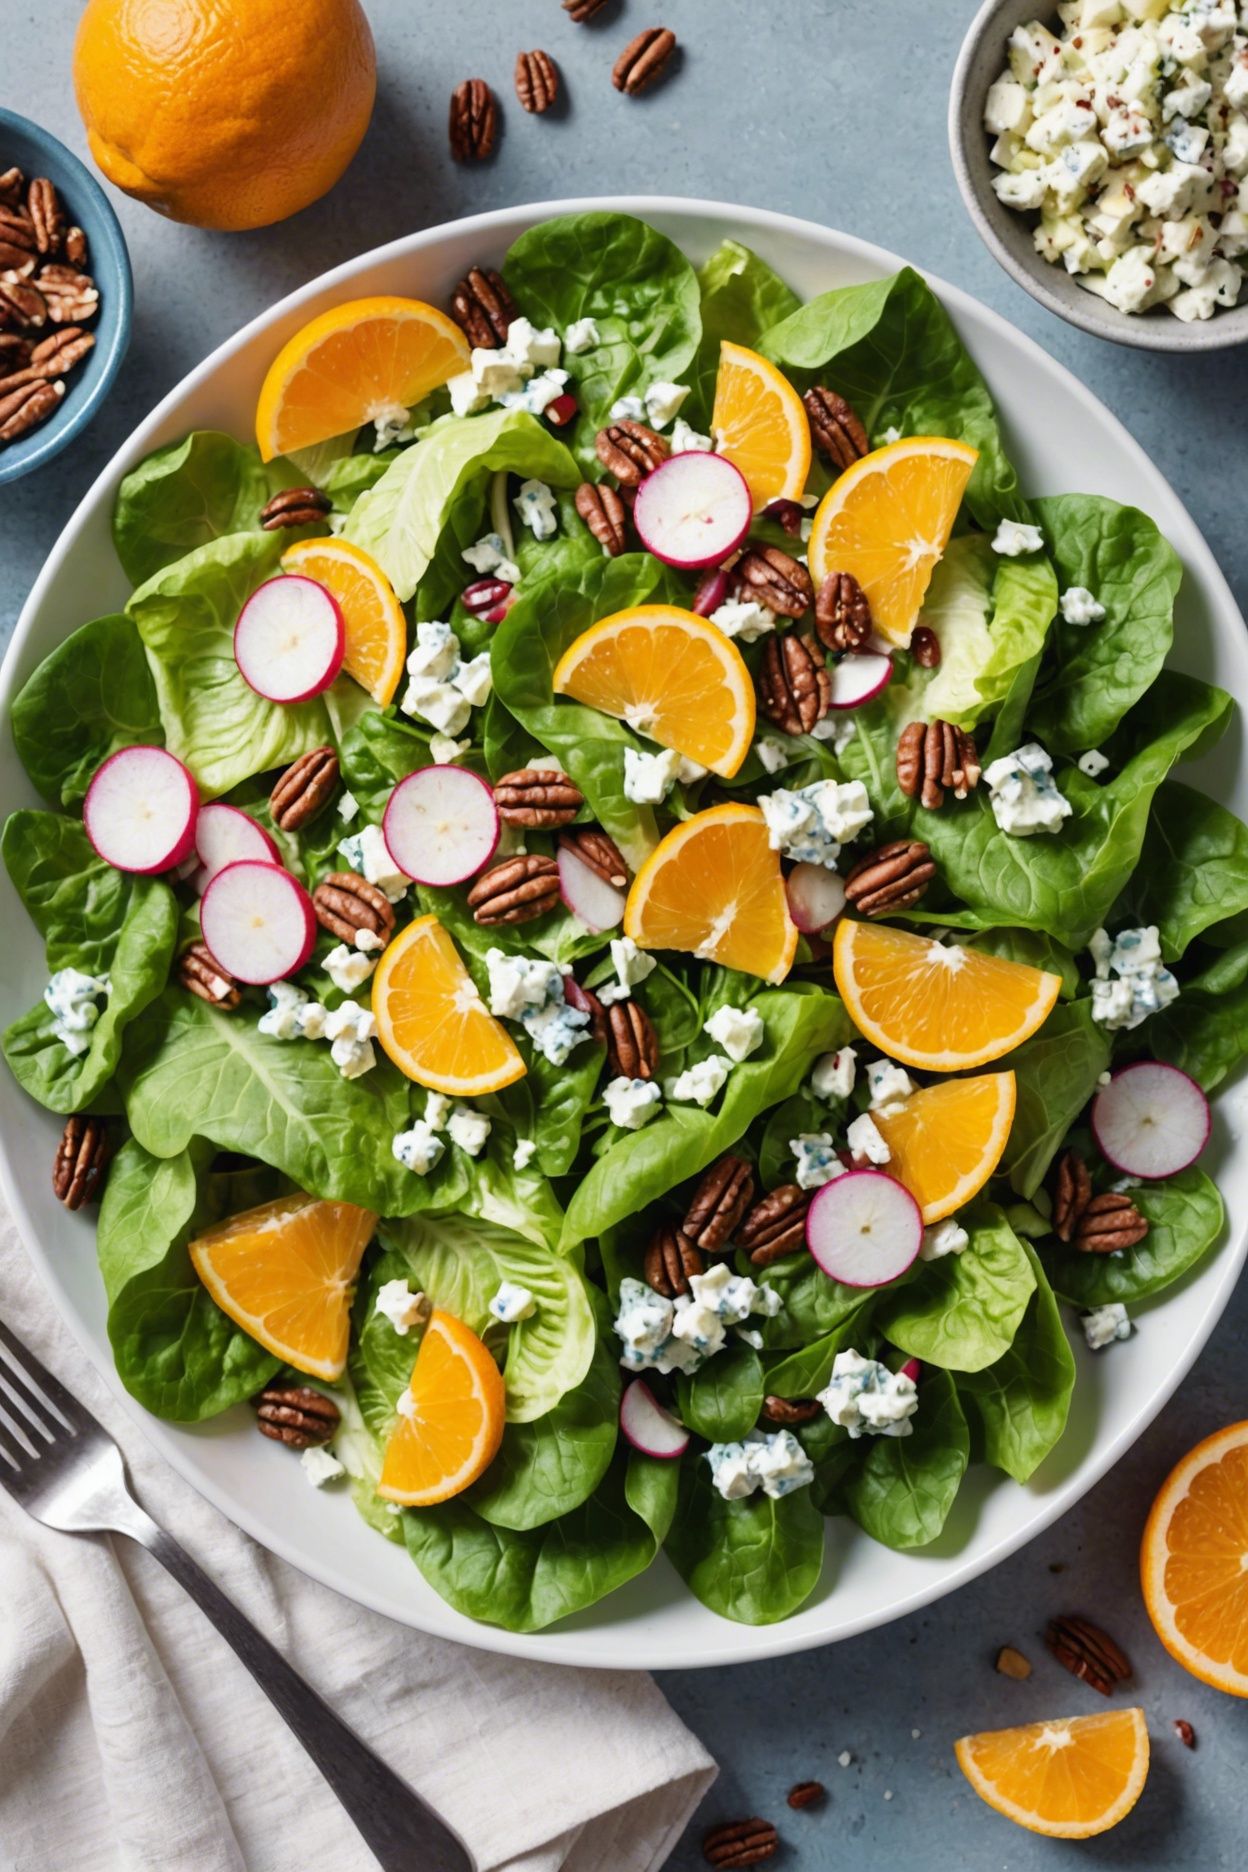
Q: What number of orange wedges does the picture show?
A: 12